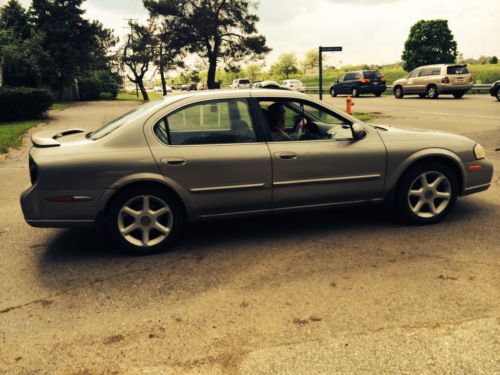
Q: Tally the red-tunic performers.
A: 0